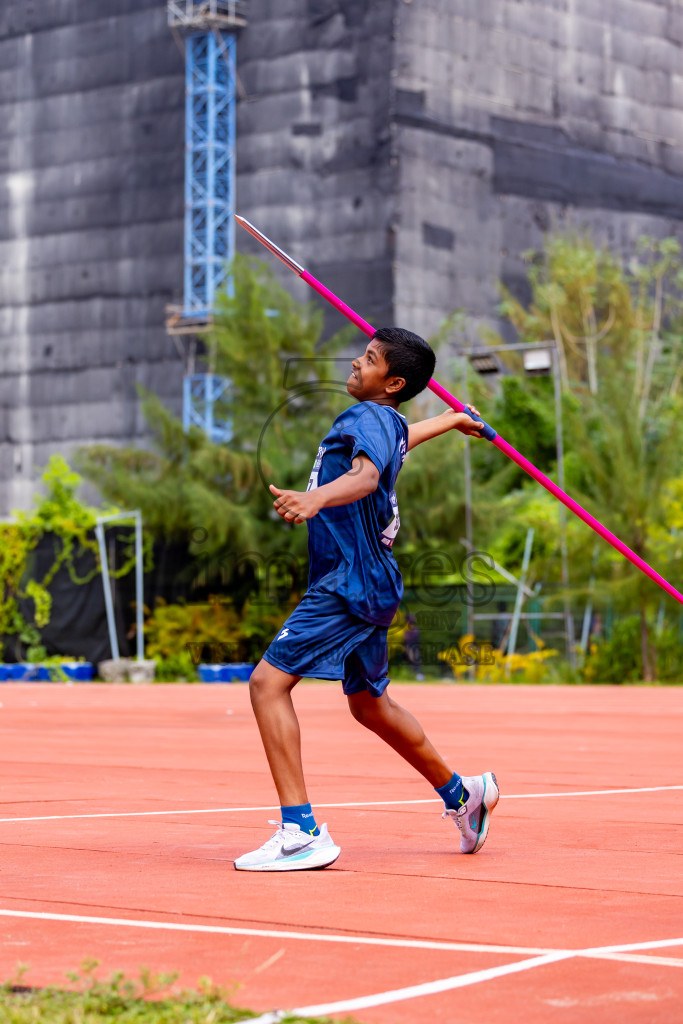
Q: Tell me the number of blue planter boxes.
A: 3